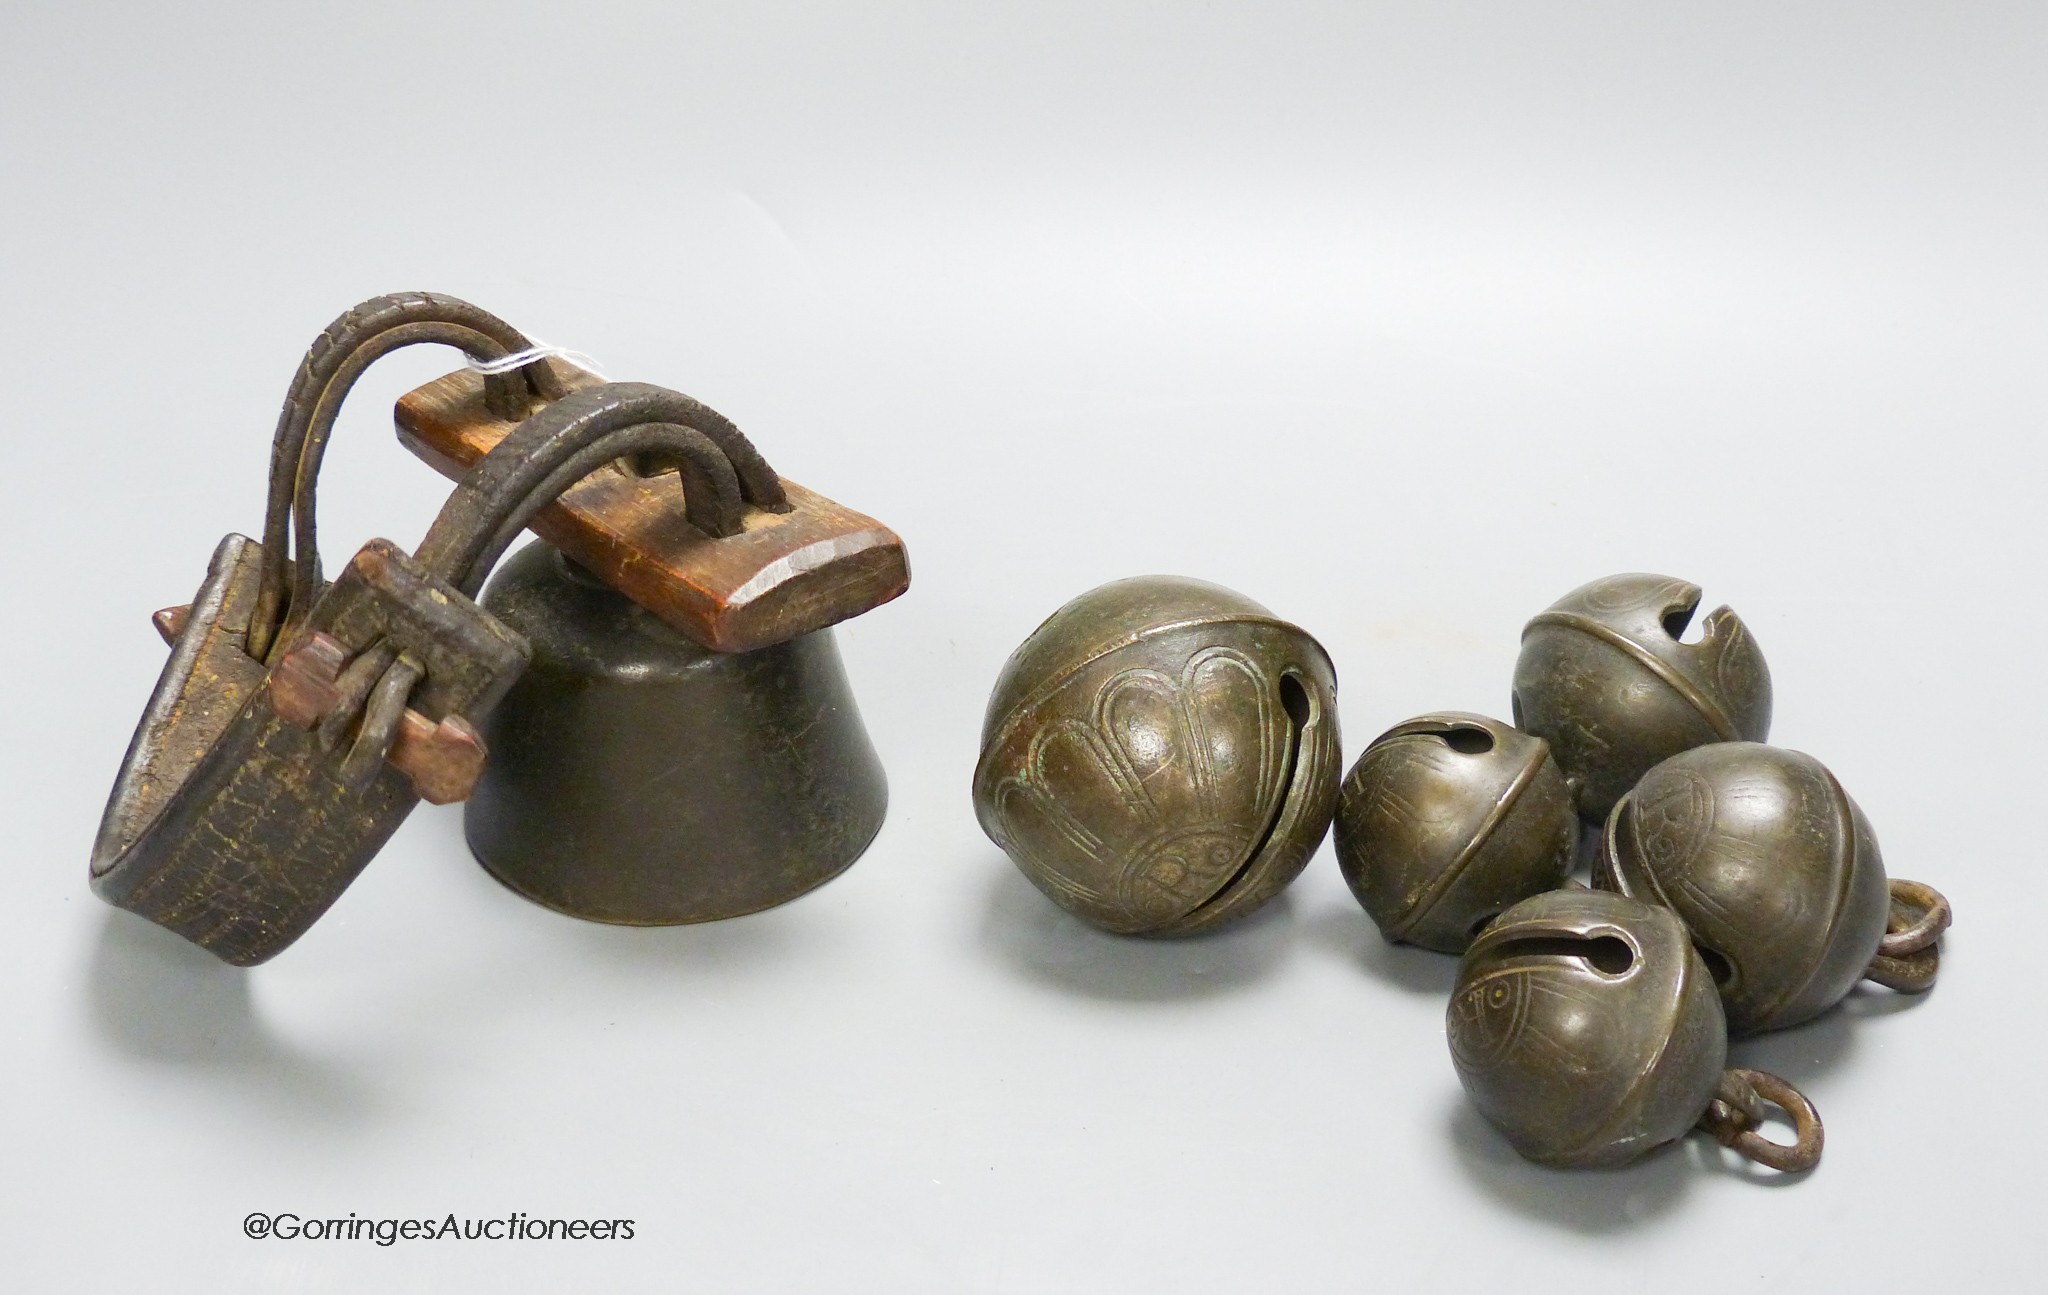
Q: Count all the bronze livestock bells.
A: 6